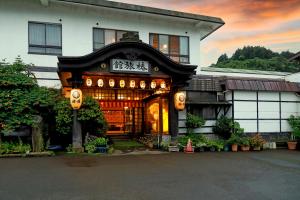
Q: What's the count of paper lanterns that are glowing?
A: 10